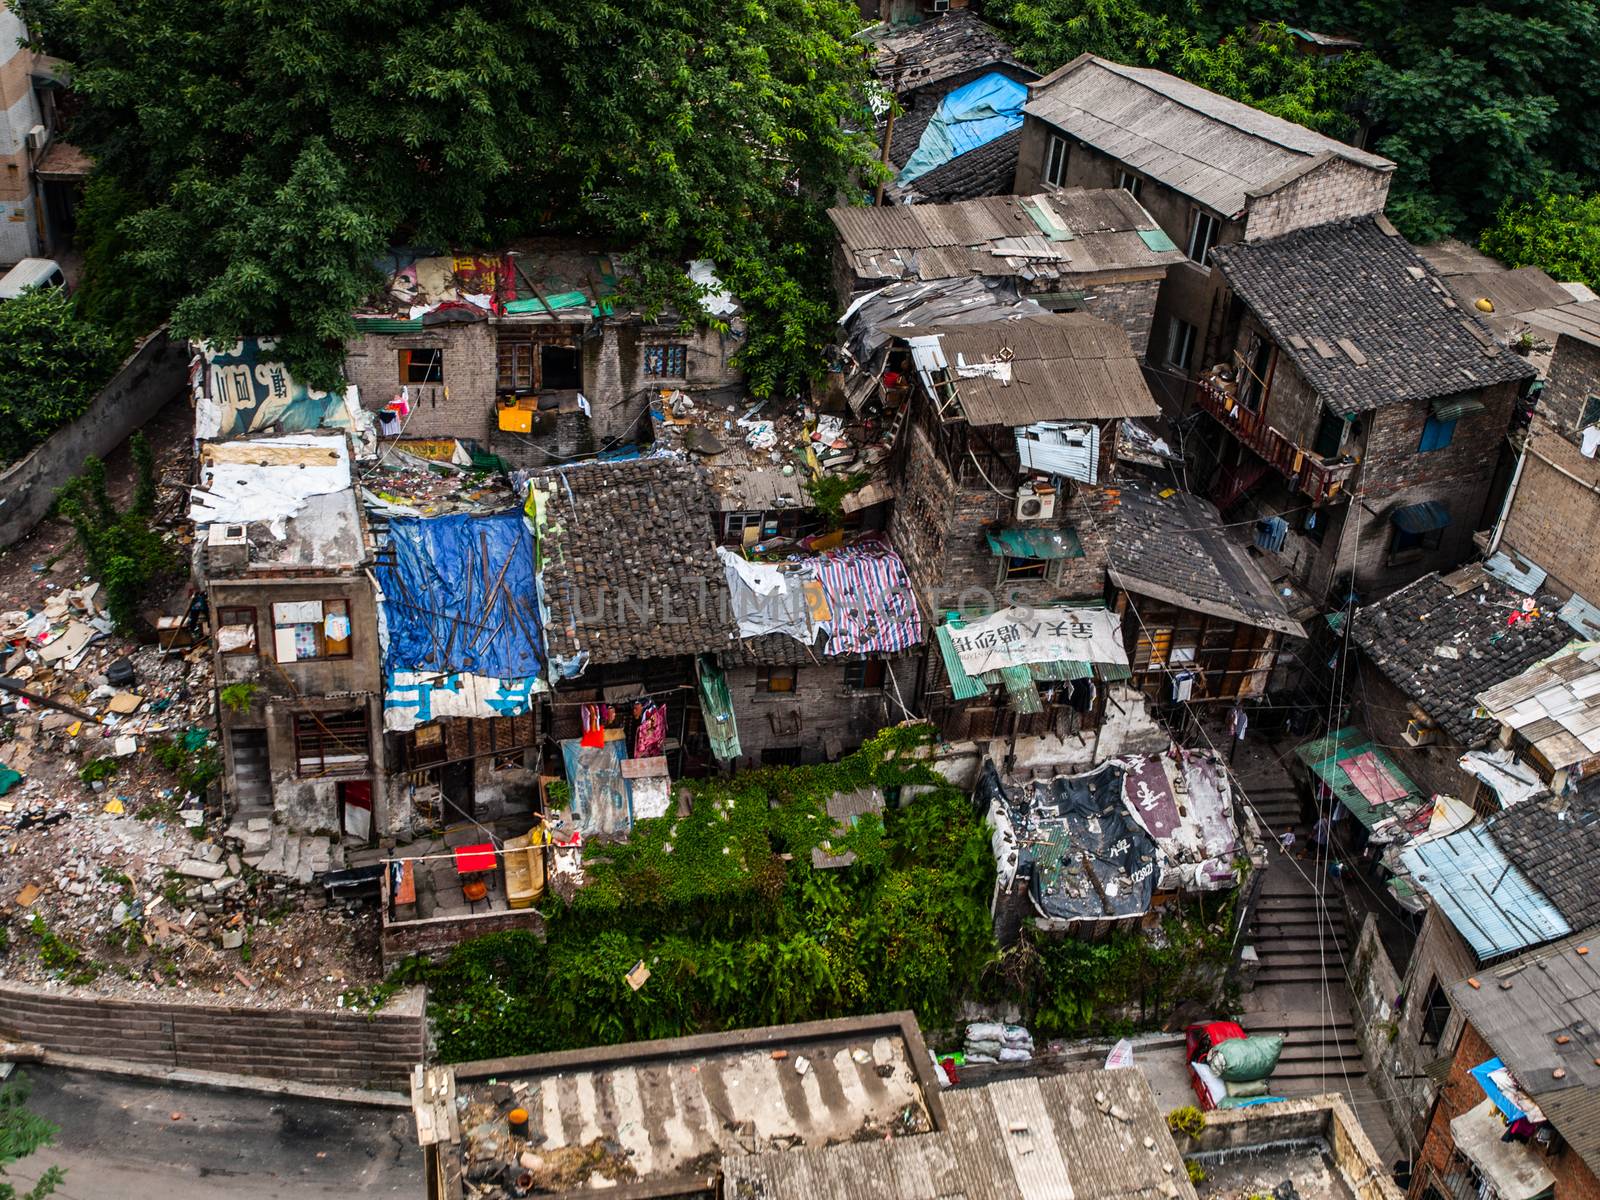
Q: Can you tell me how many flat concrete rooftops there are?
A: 3